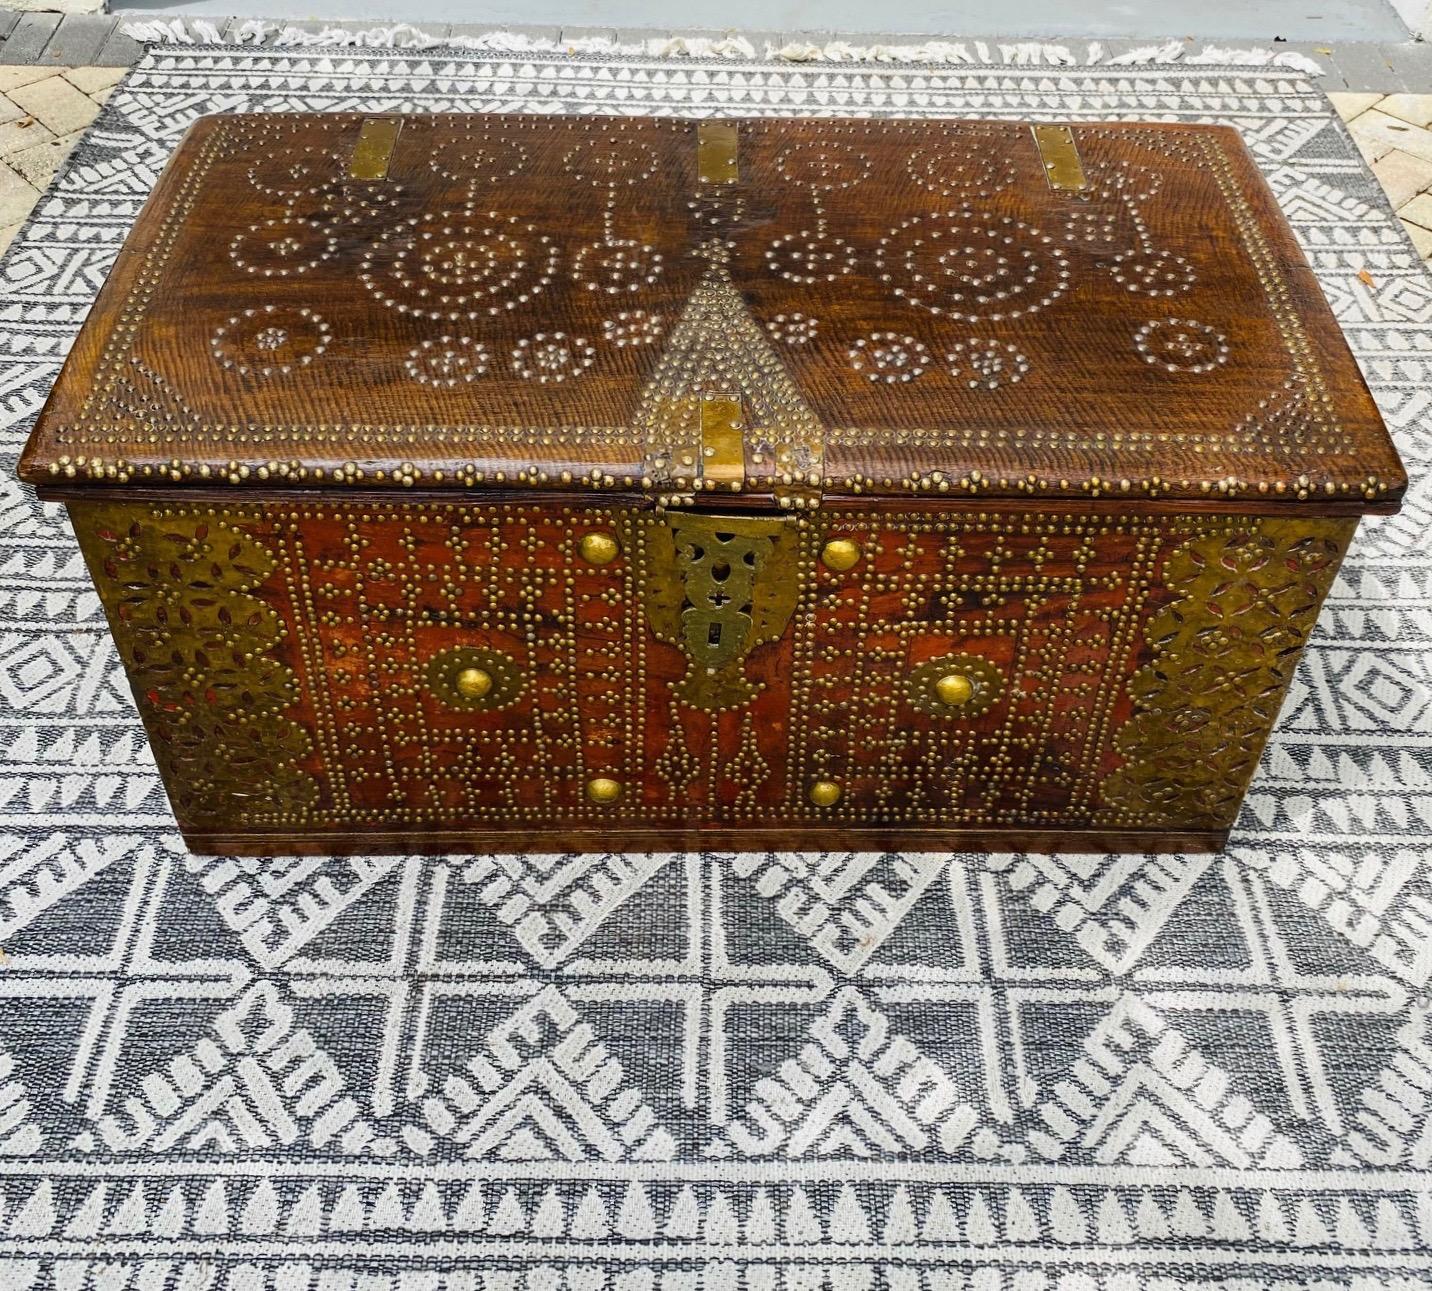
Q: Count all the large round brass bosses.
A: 6